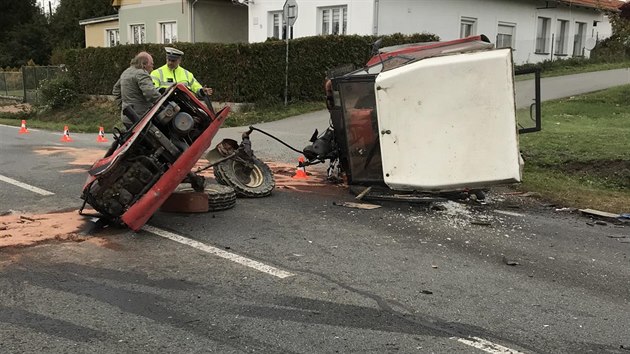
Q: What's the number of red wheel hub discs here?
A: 0